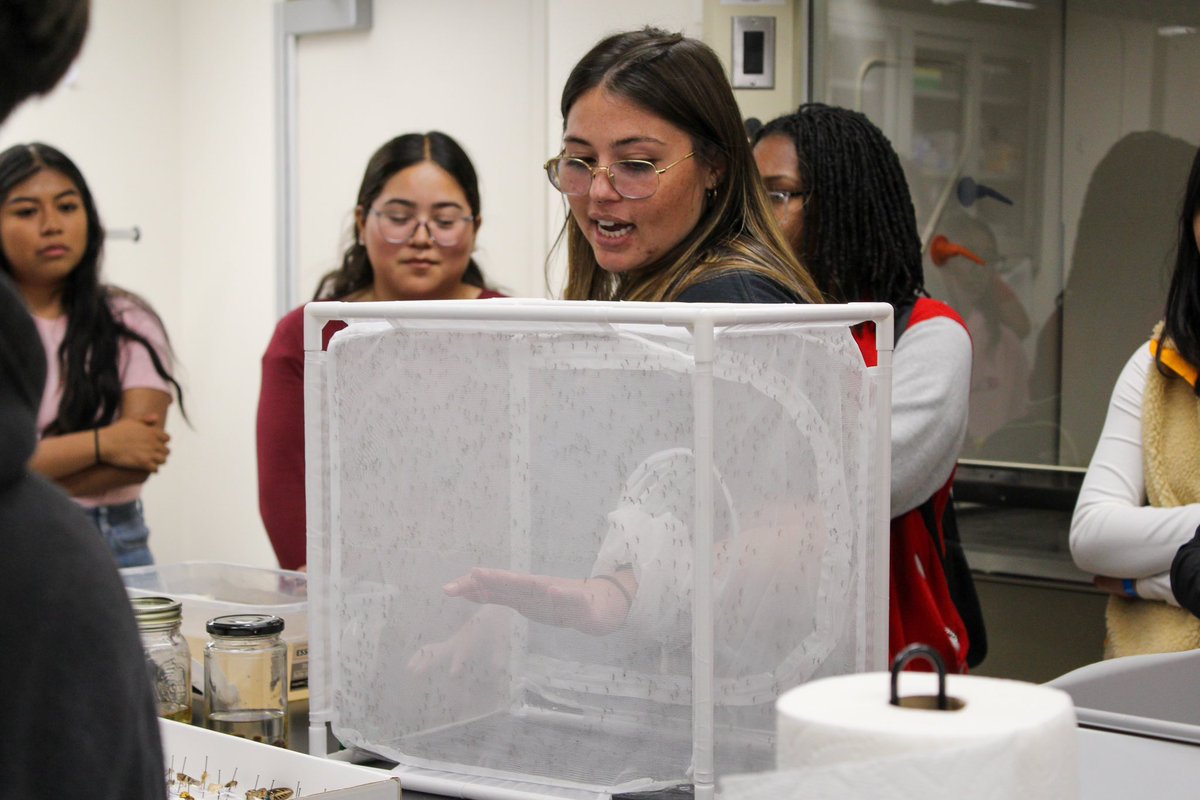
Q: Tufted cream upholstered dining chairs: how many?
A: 0